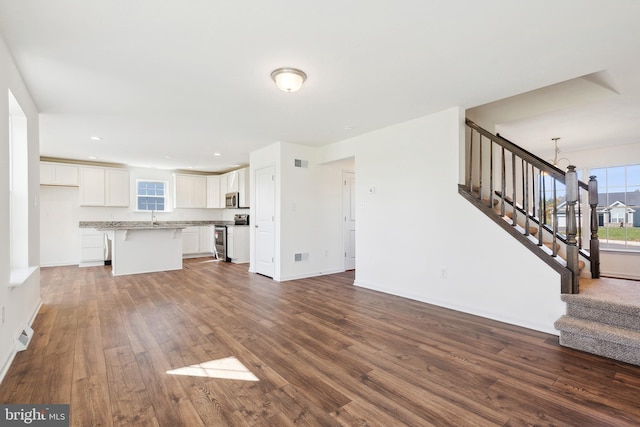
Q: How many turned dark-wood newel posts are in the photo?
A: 2